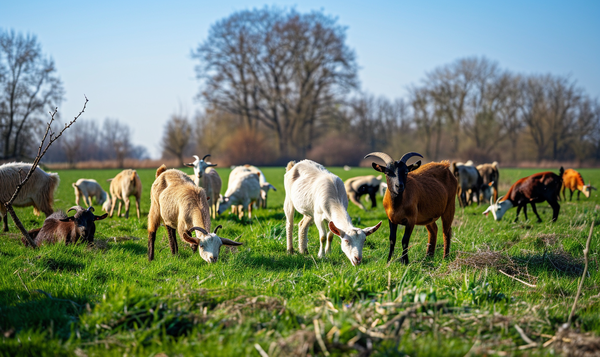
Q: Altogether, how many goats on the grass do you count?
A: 15